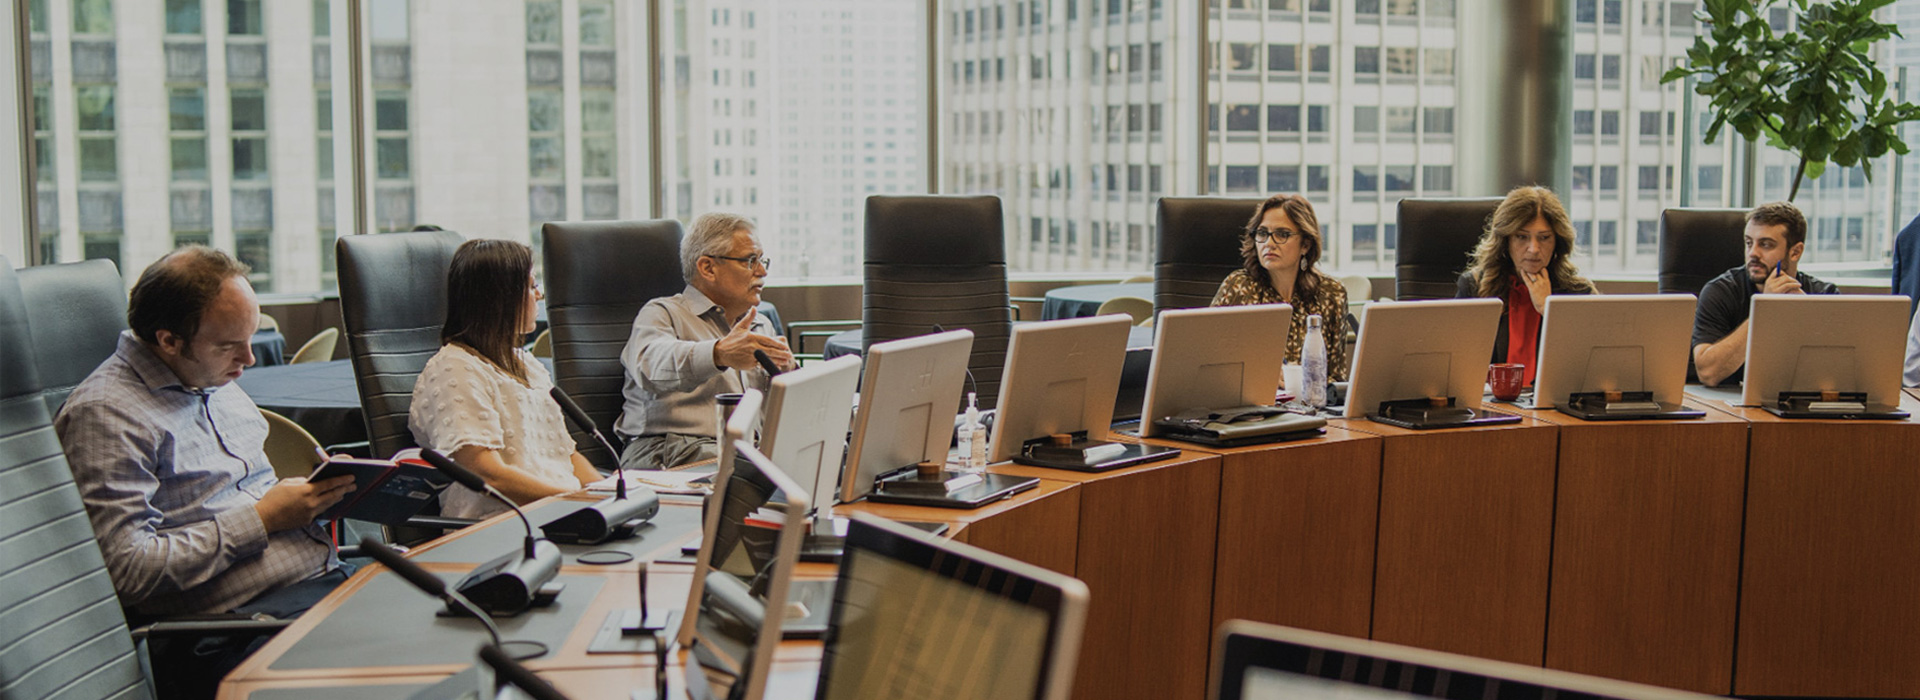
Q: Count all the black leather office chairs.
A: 8